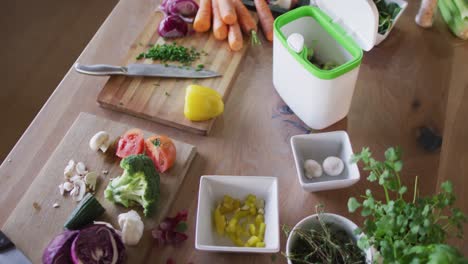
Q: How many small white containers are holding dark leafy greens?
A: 2